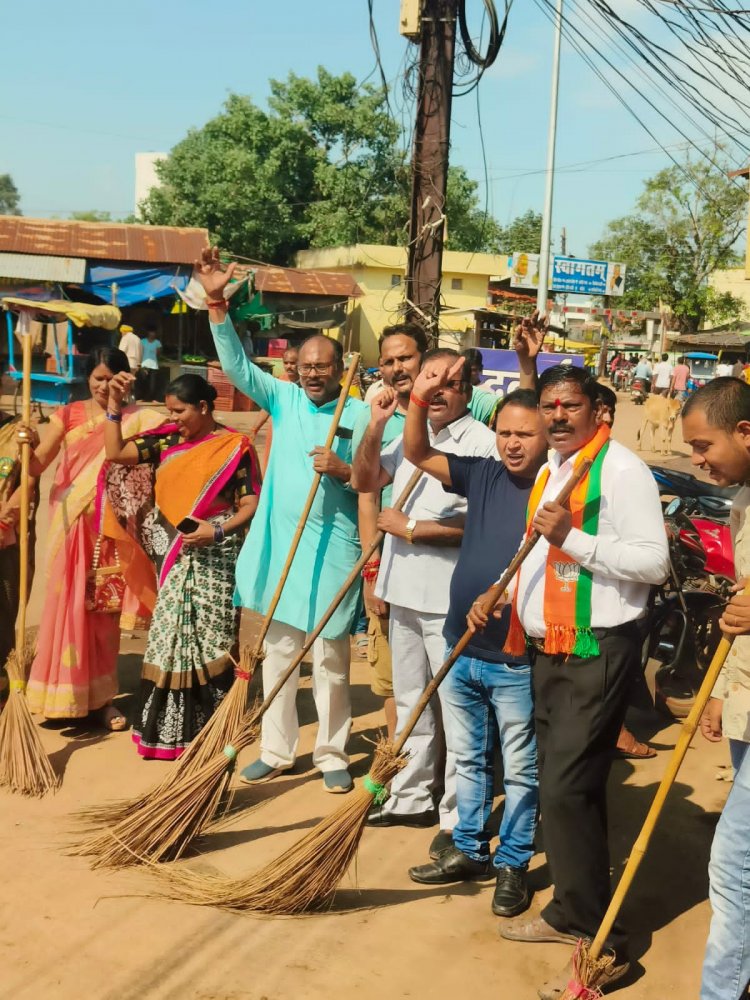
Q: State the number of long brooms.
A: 5